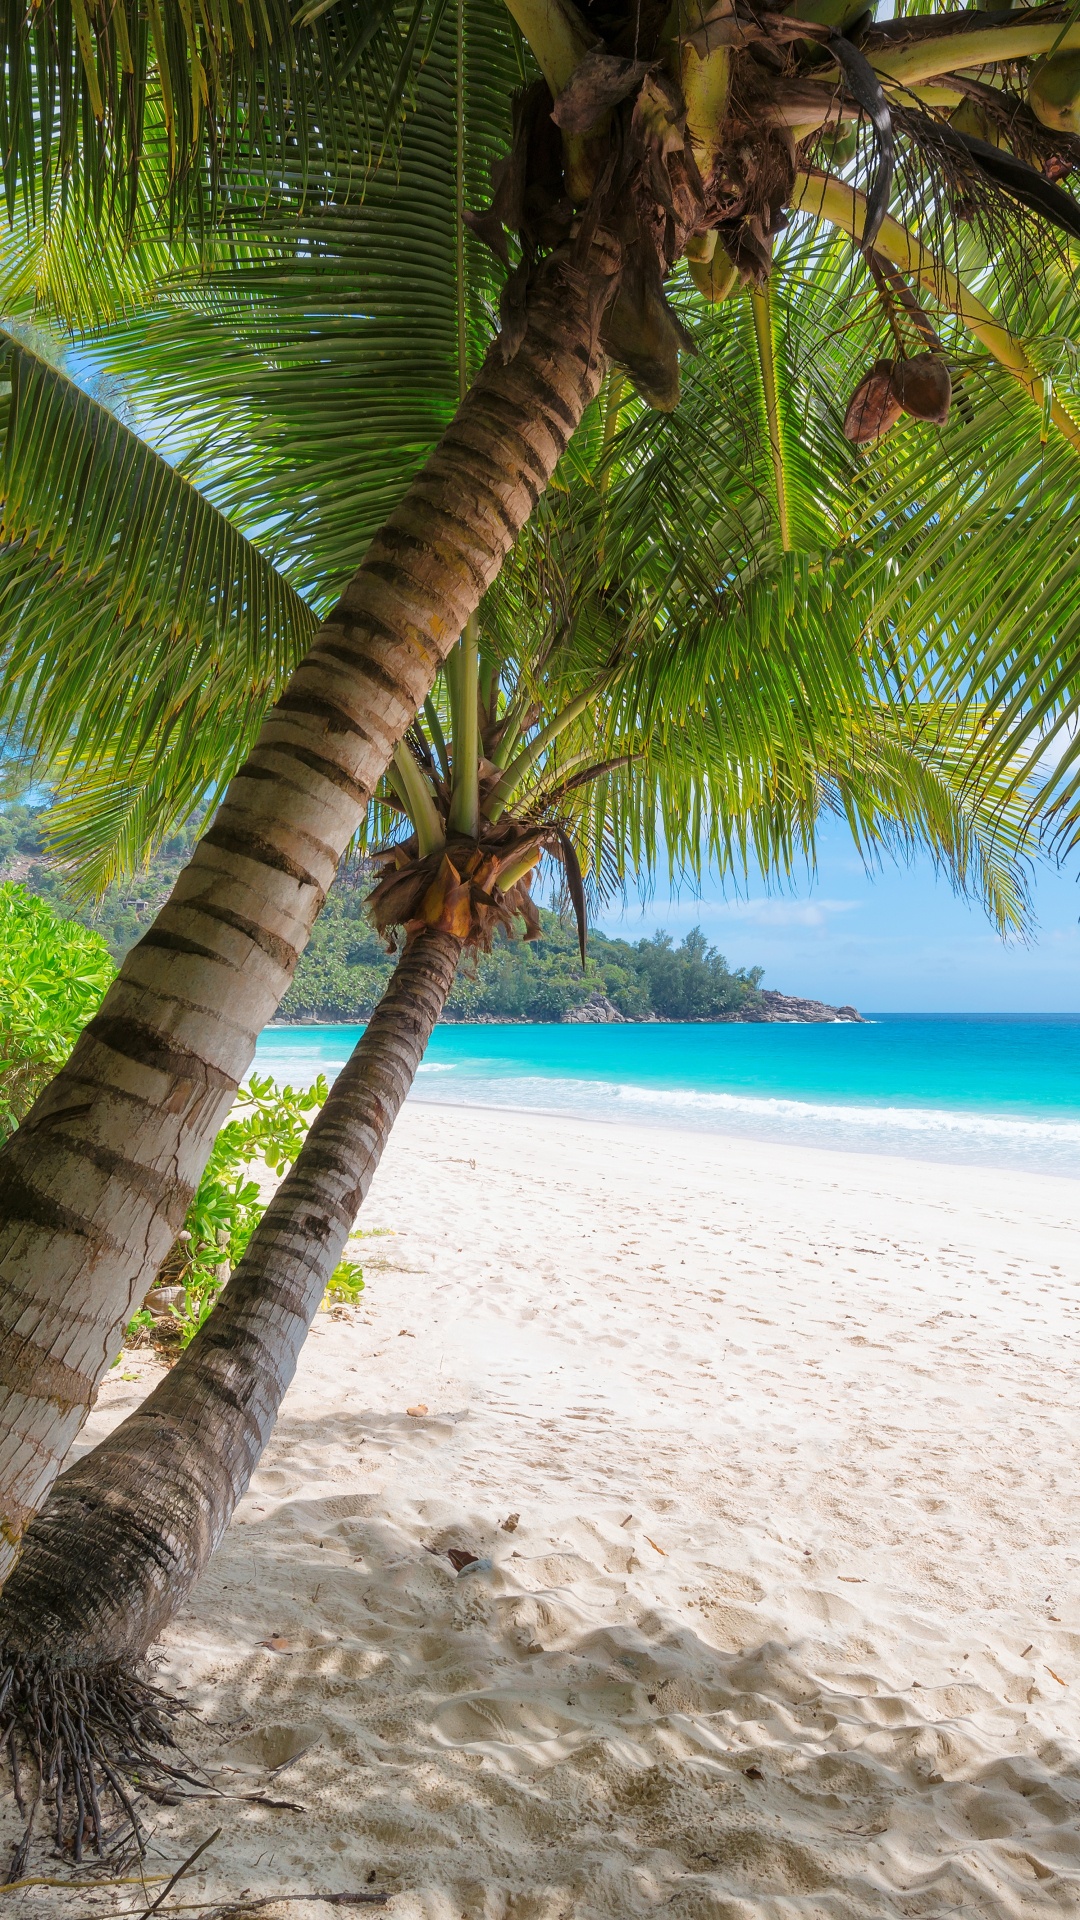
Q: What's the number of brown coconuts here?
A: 2